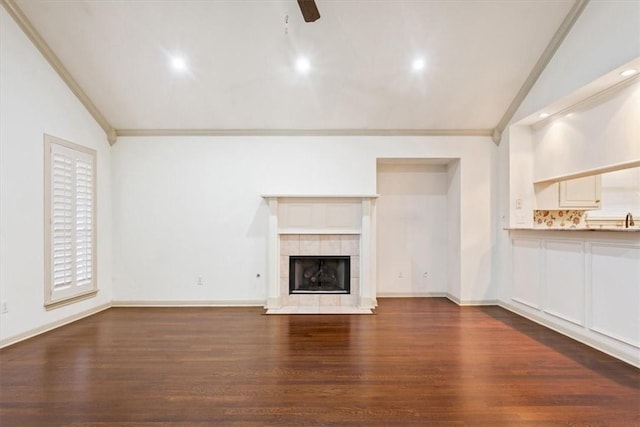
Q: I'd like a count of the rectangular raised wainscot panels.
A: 3